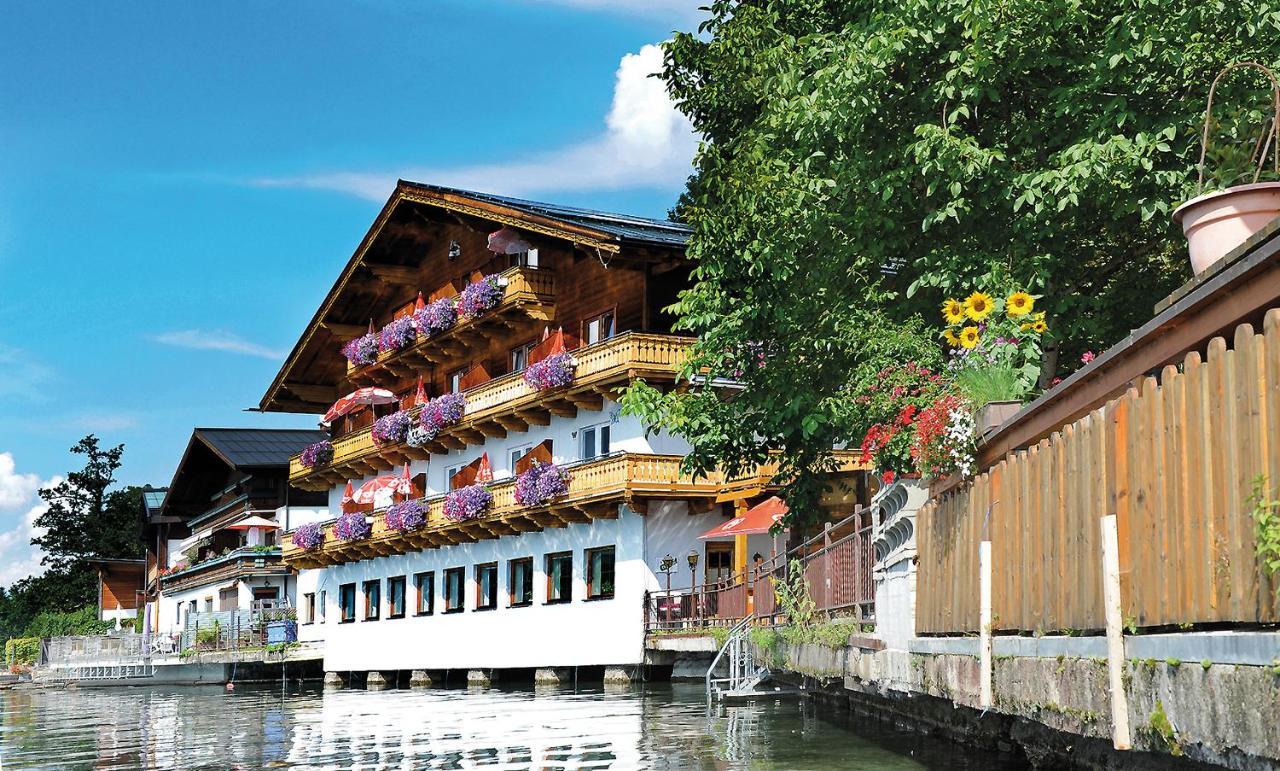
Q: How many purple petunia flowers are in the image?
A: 13